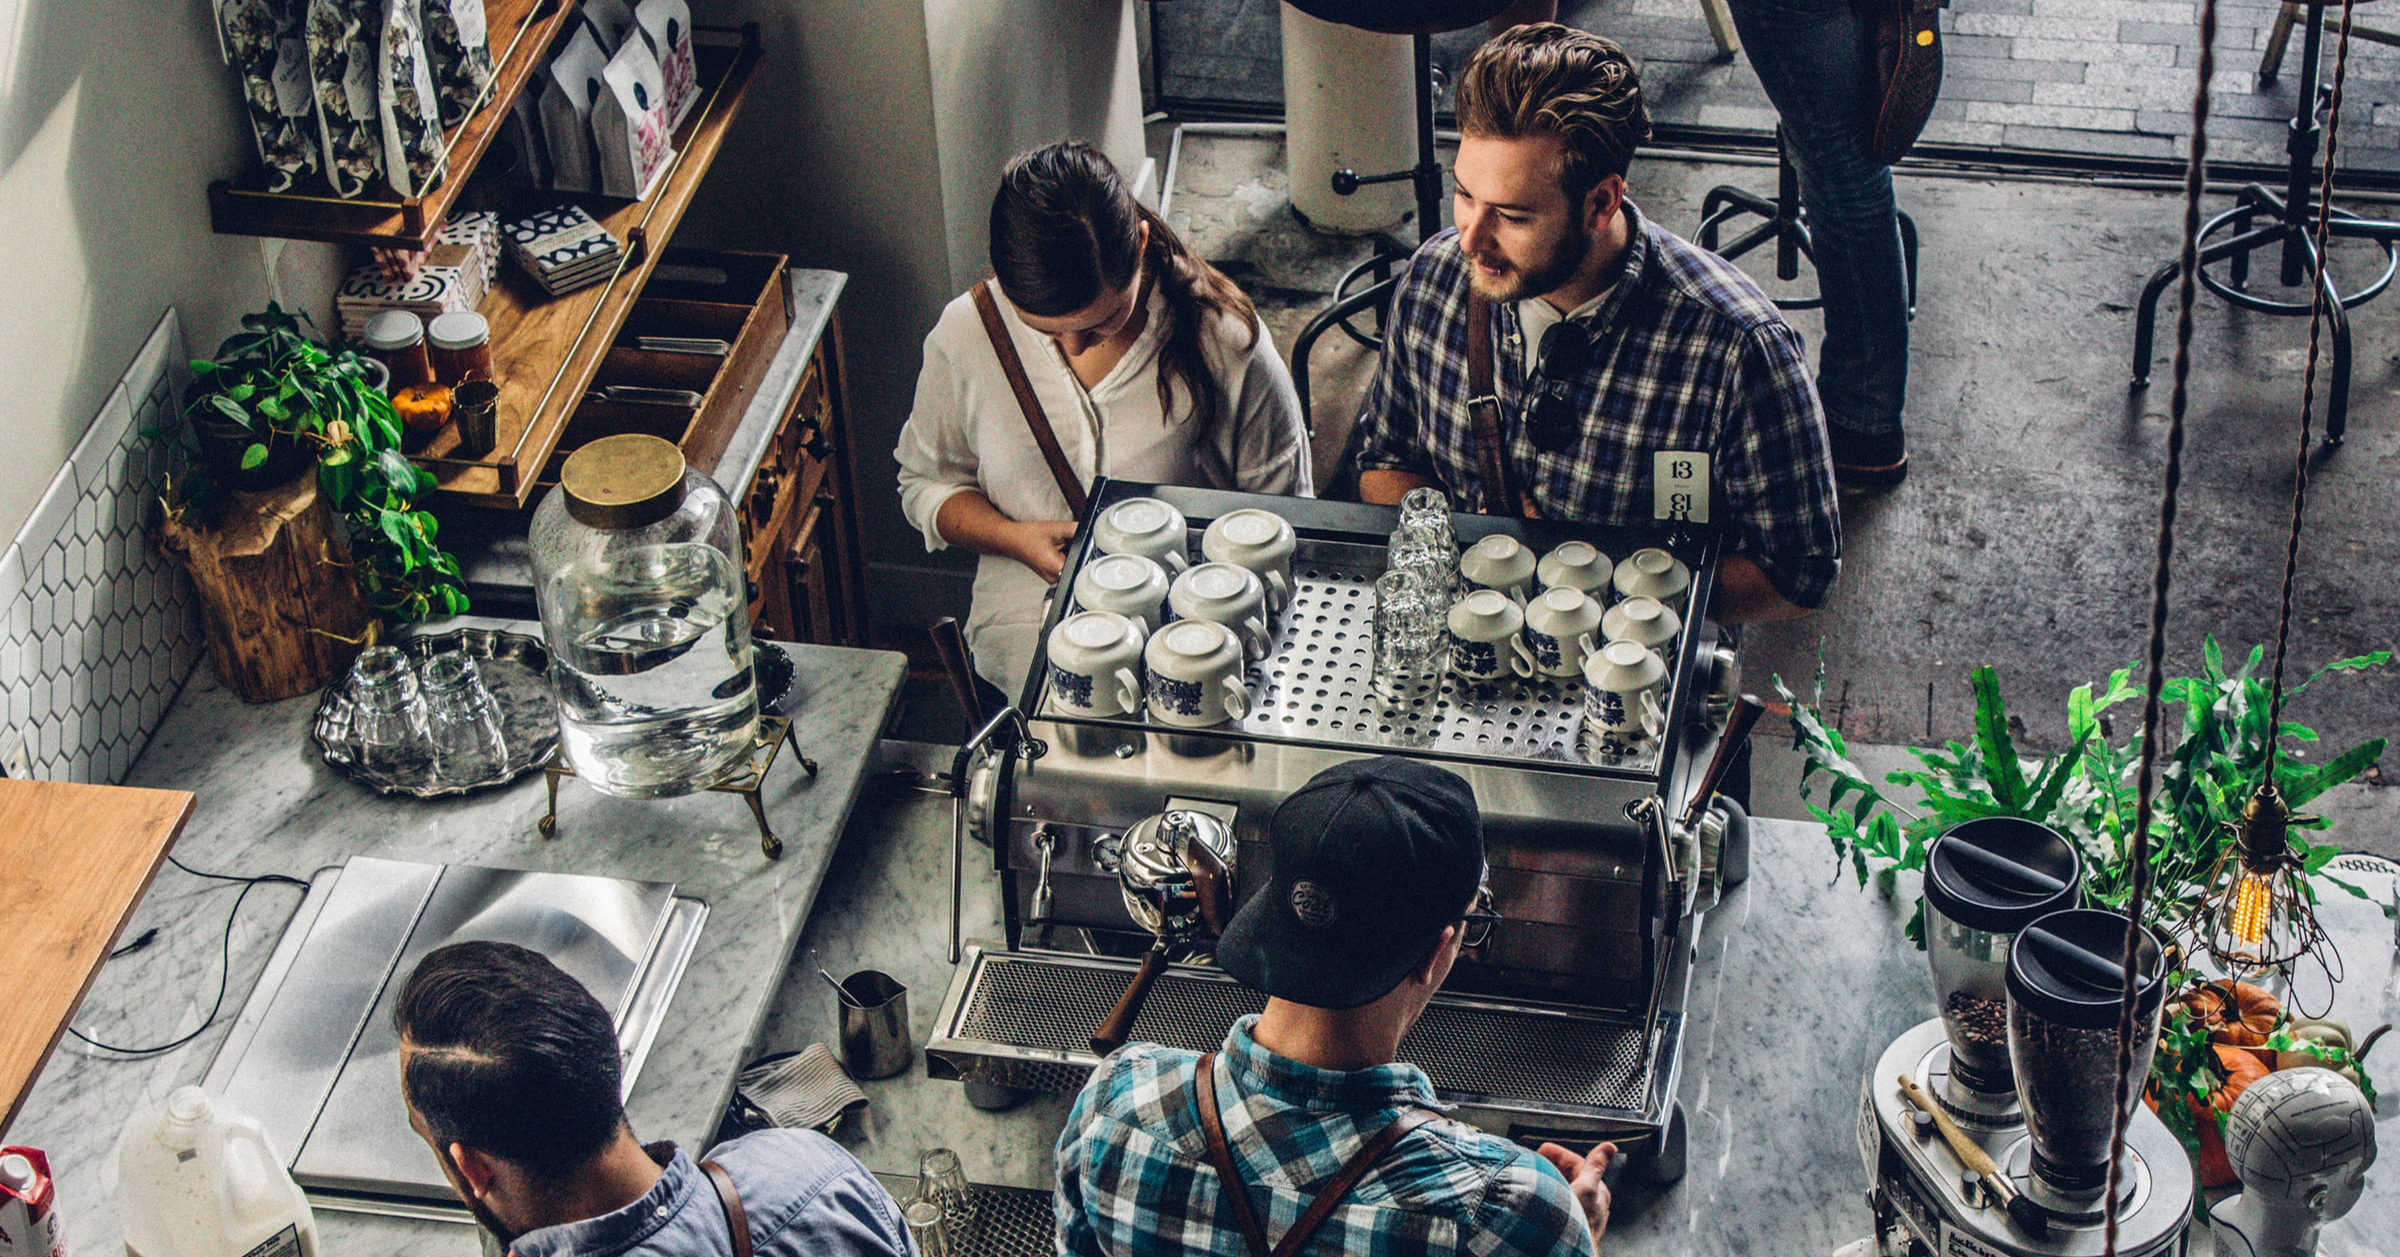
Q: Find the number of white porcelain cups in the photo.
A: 13